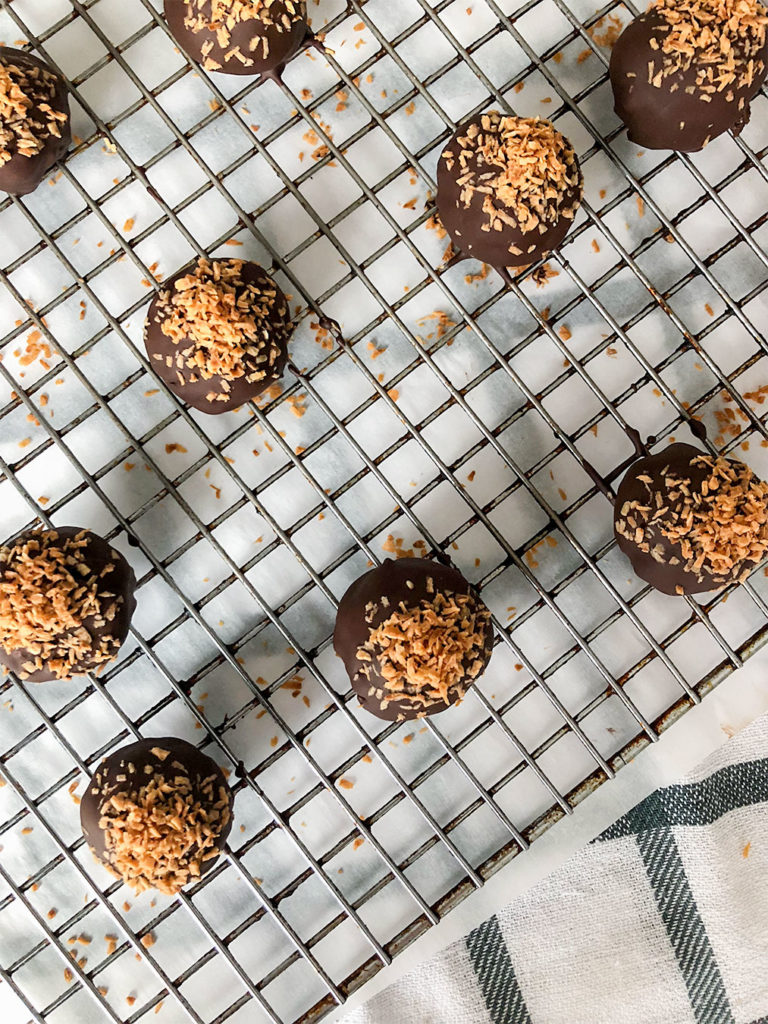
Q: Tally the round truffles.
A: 9